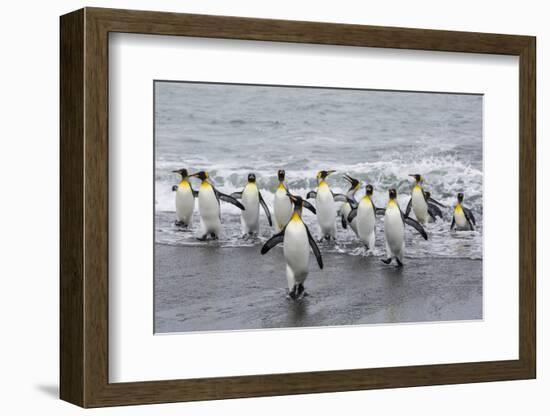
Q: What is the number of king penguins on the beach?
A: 12